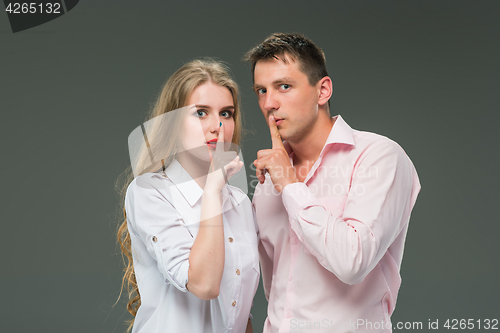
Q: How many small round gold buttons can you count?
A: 4